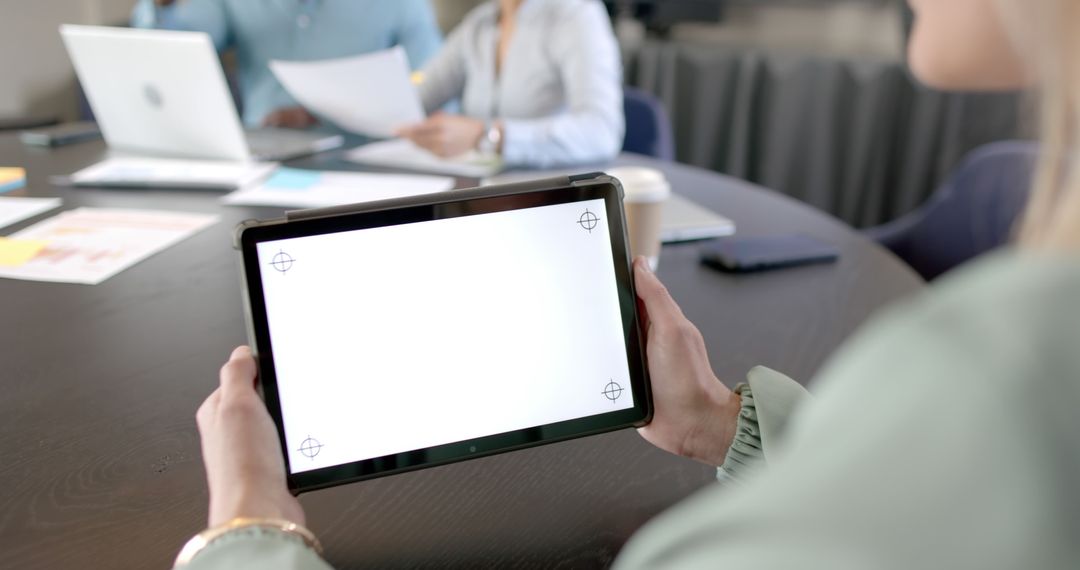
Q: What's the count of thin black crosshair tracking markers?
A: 4